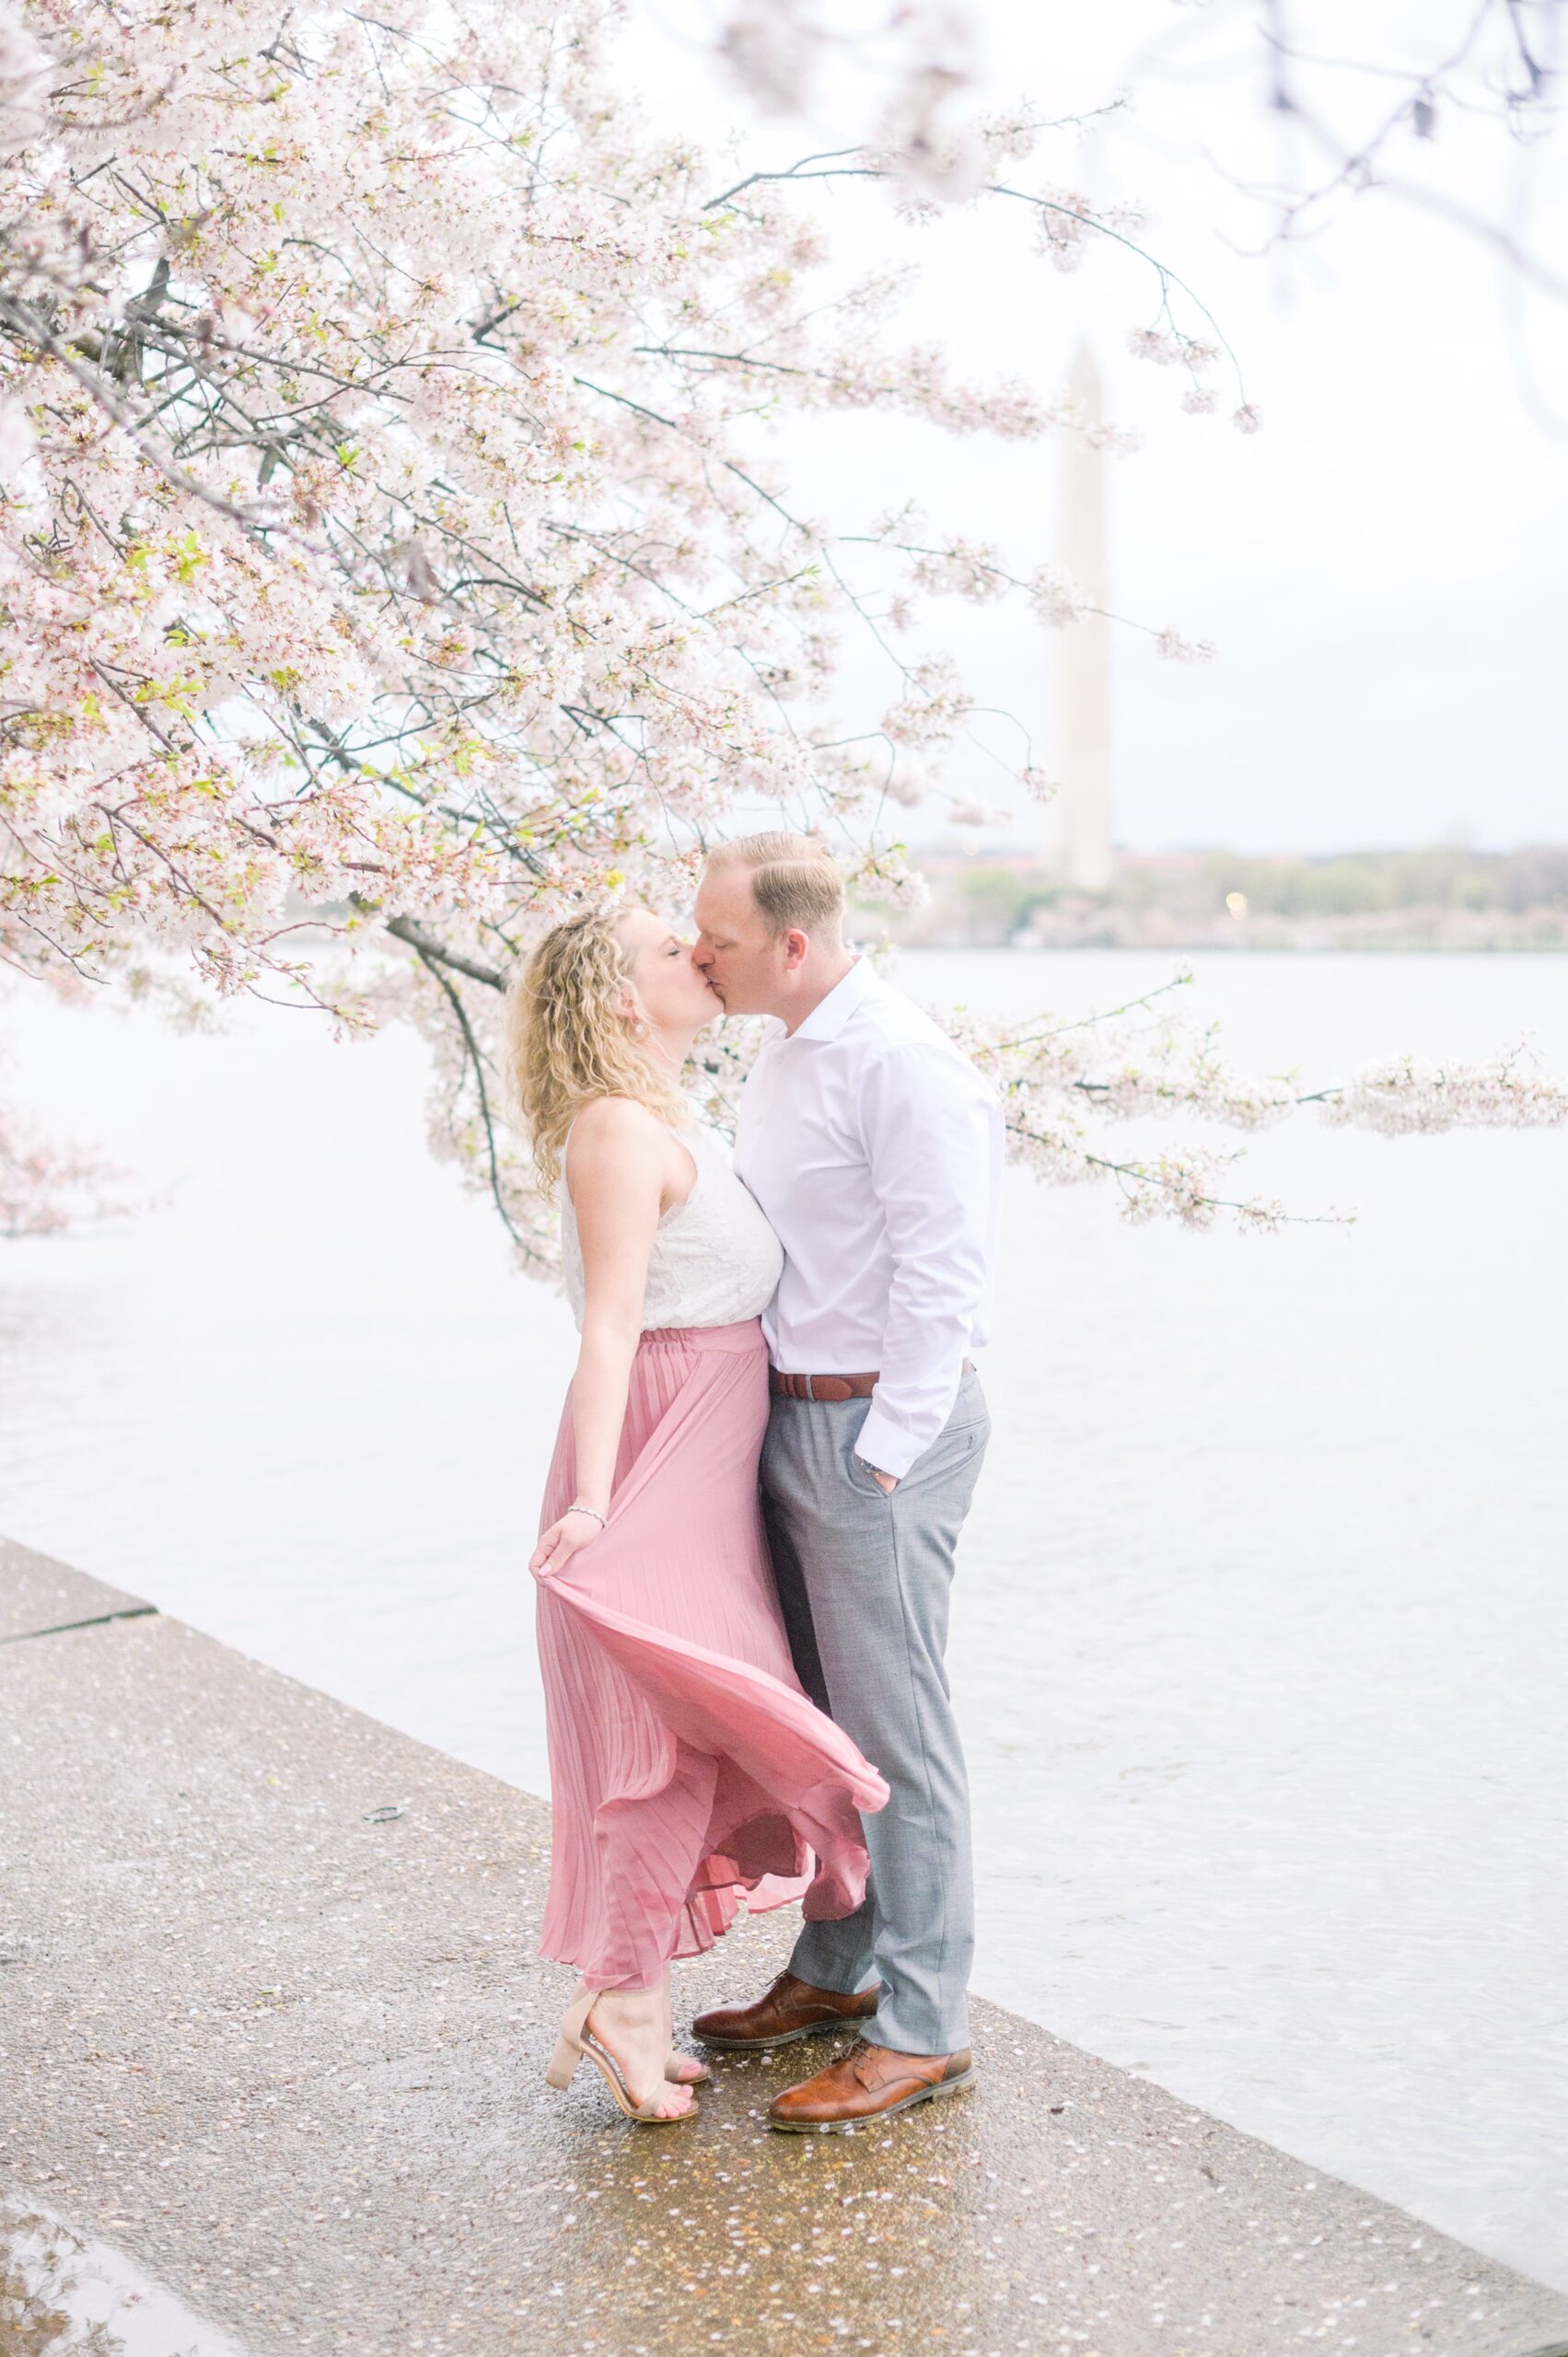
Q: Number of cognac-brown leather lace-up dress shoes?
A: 2